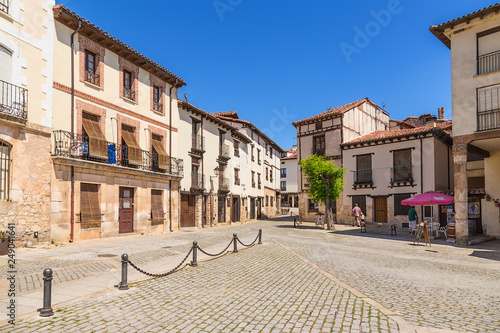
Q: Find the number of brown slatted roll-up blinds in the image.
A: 5